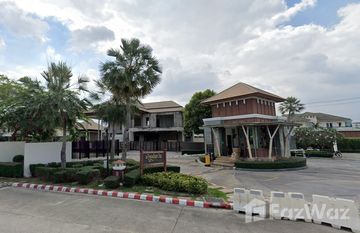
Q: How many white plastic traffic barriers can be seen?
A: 3